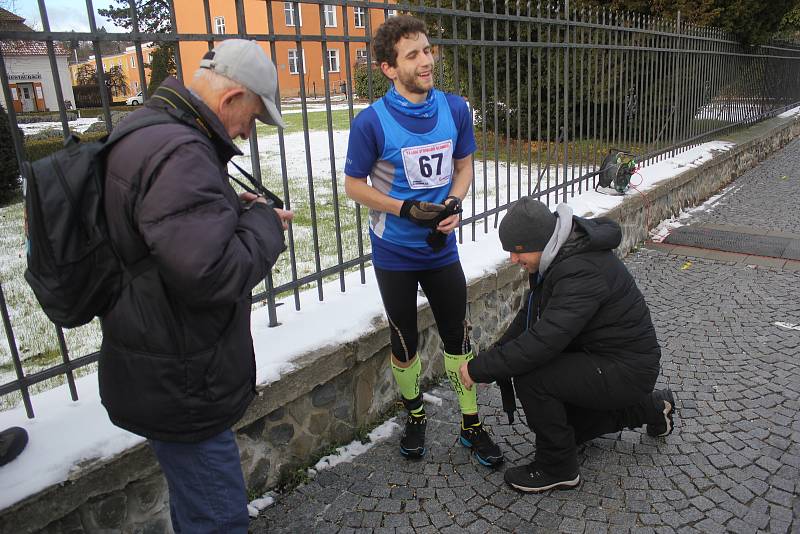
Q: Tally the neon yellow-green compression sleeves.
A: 2